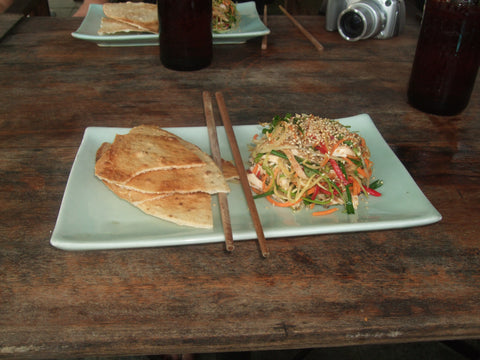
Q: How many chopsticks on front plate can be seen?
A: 2